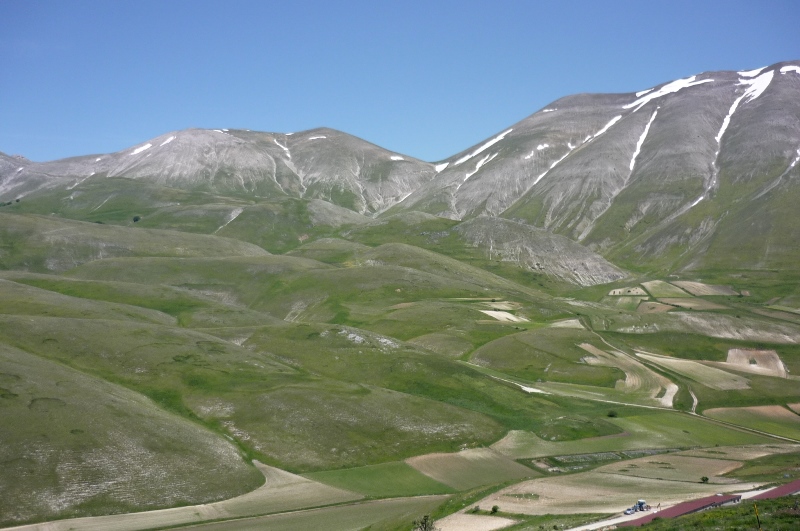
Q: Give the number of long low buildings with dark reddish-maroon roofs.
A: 2